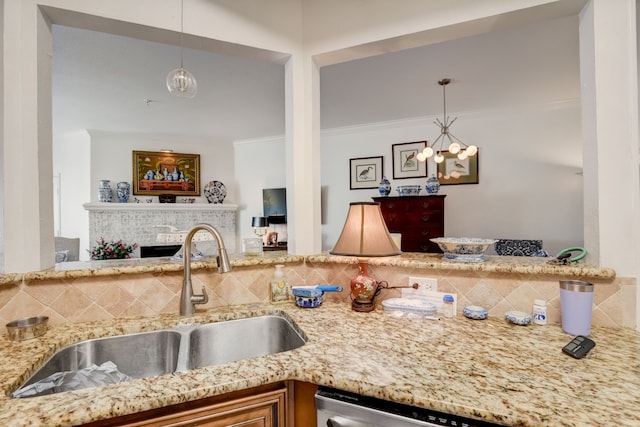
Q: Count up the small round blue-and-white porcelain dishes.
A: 2